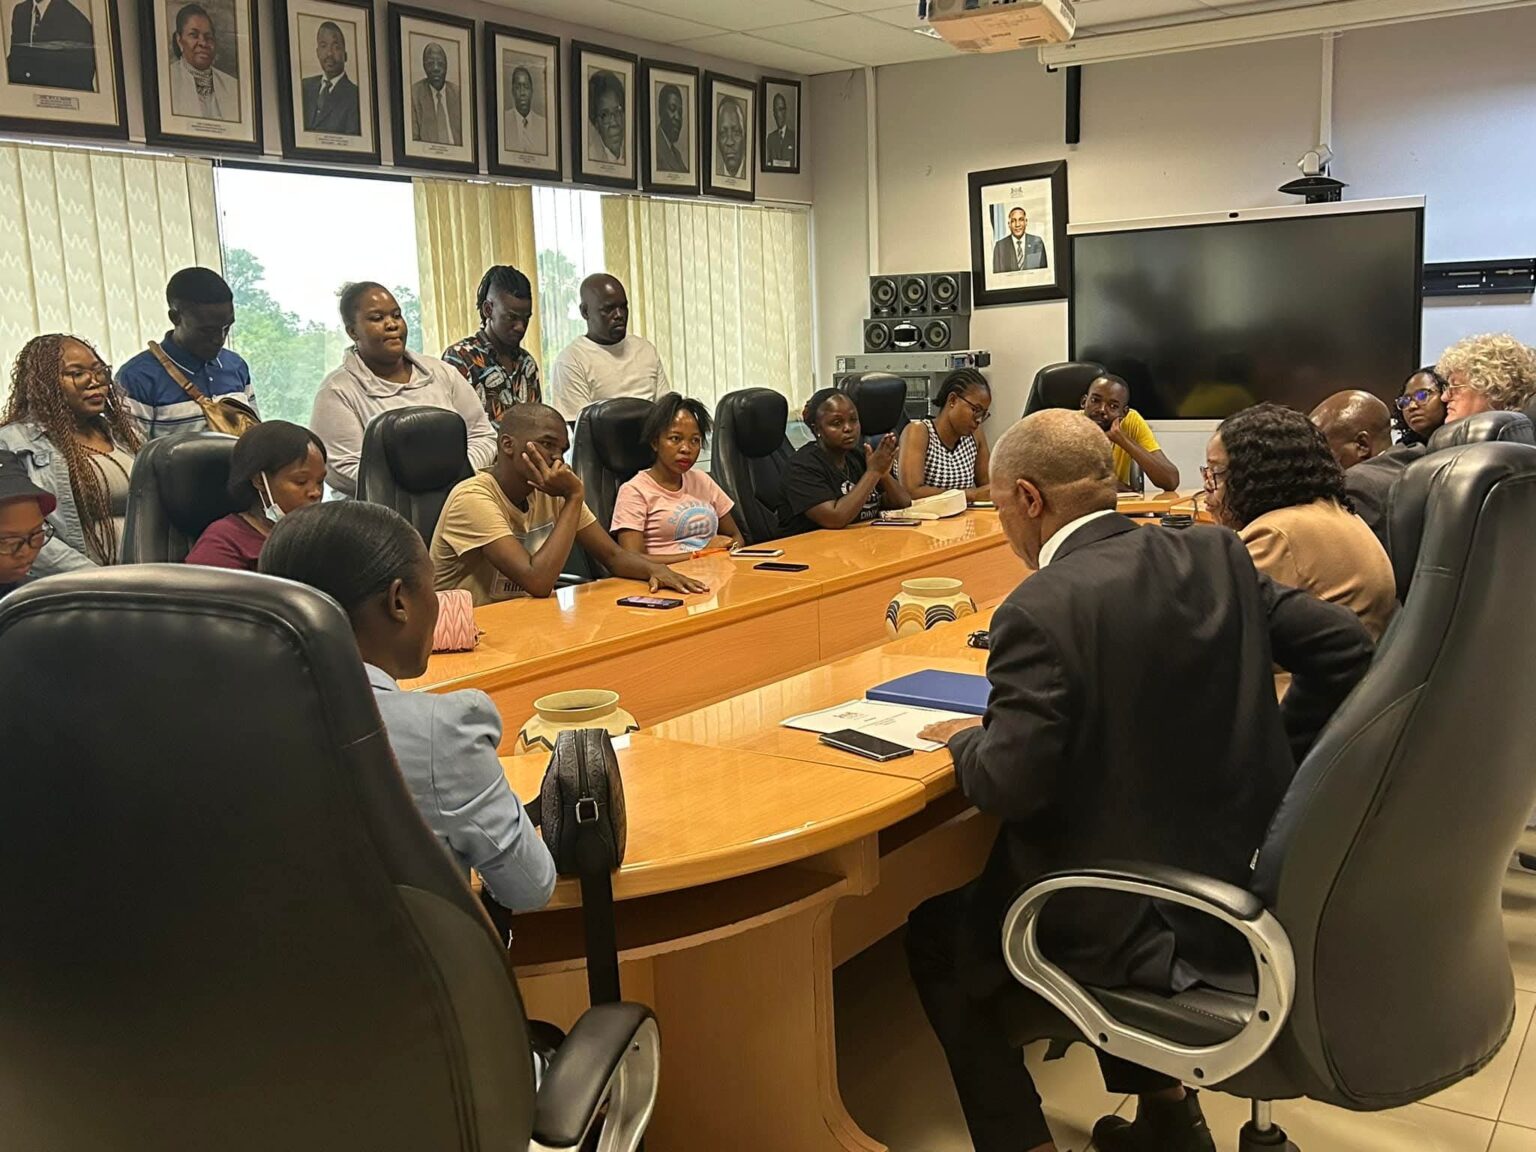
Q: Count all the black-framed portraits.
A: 10